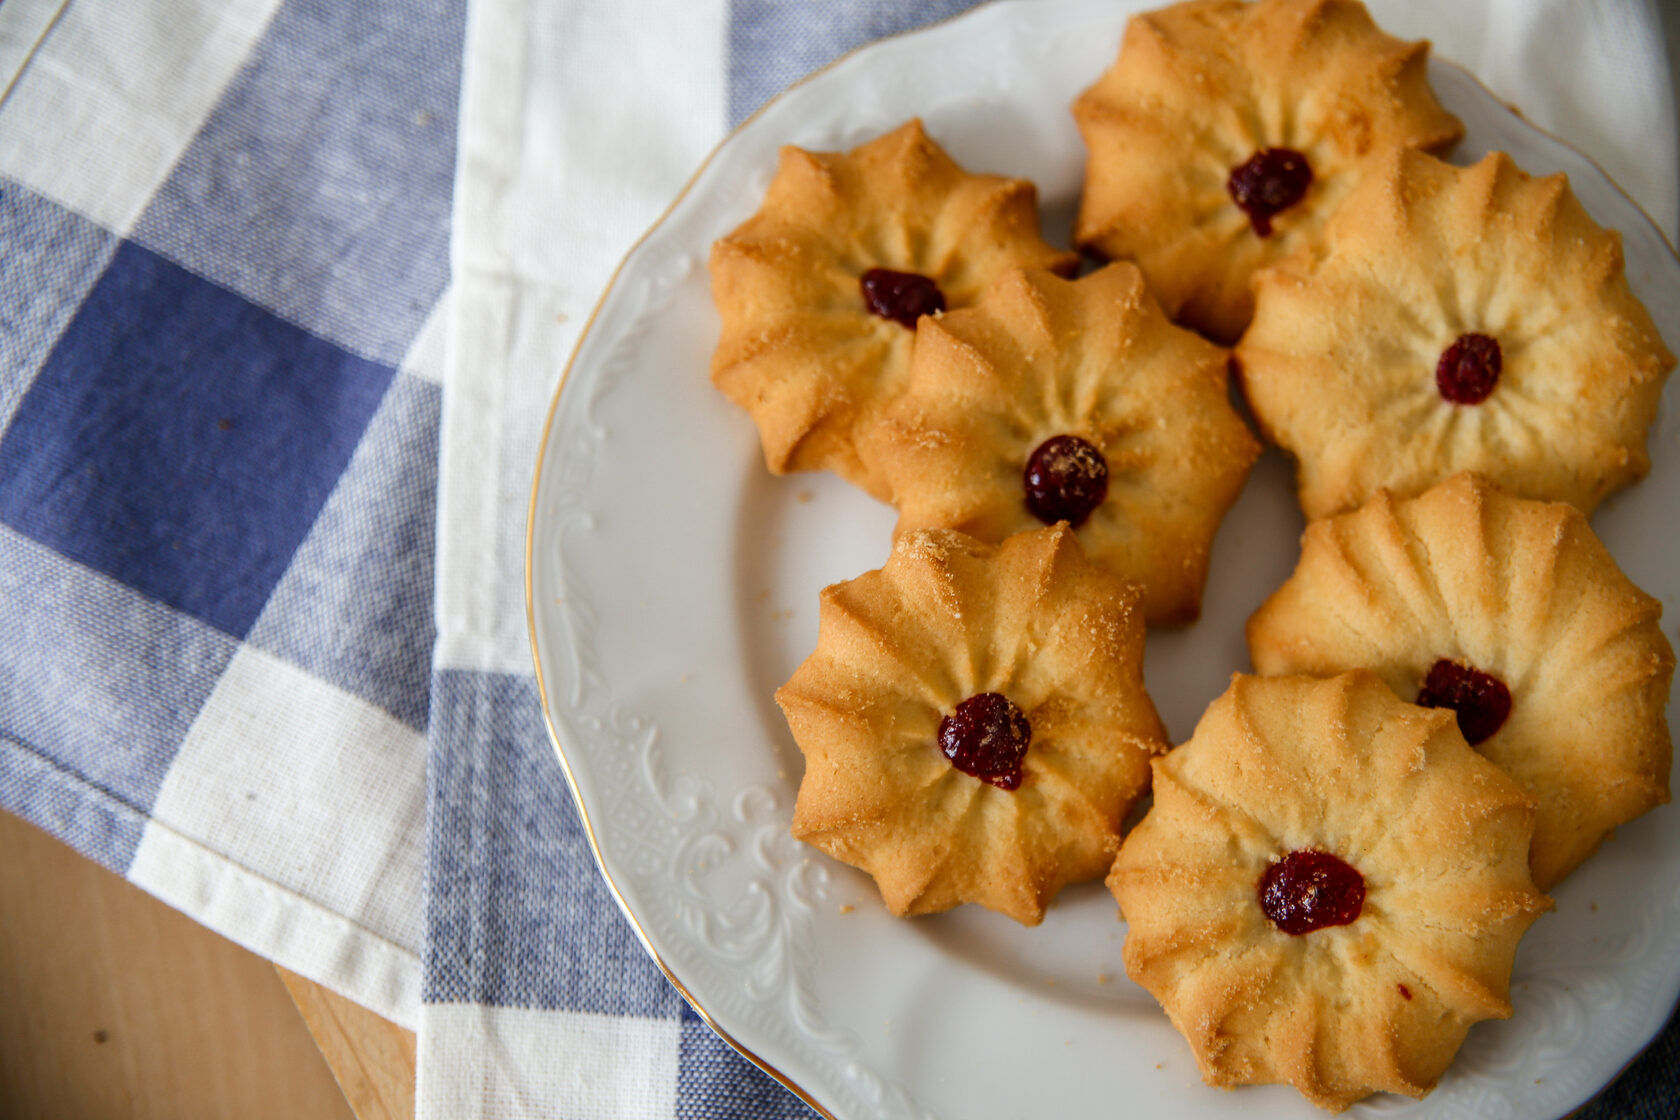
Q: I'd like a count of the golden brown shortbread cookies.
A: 7